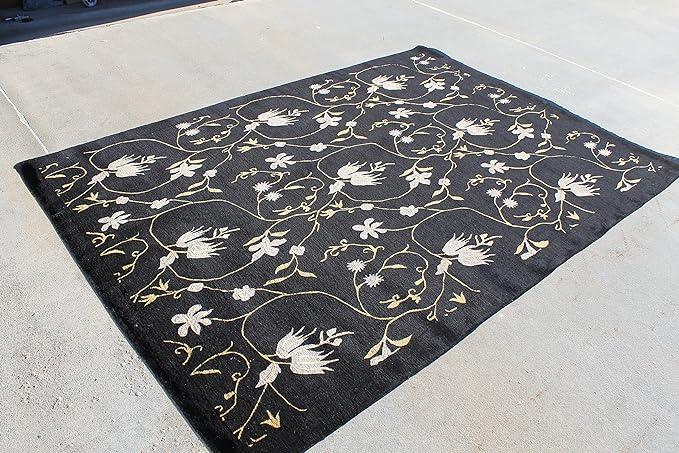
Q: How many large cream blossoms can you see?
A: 9